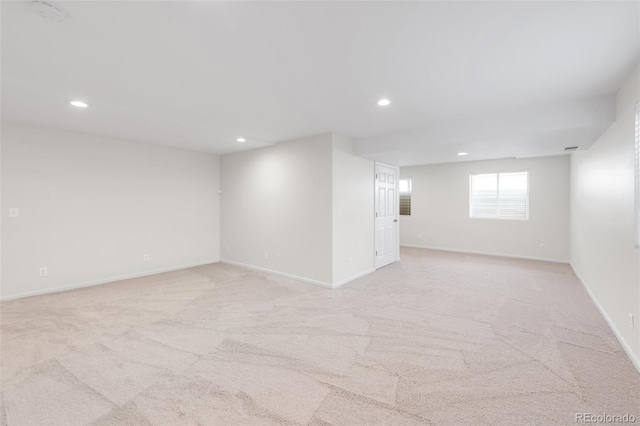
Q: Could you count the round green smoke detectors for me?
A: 0